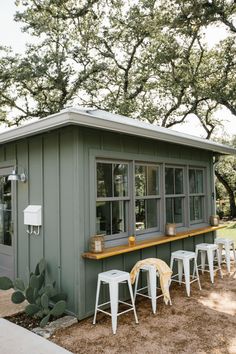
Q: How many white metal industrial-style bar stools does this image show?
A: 5